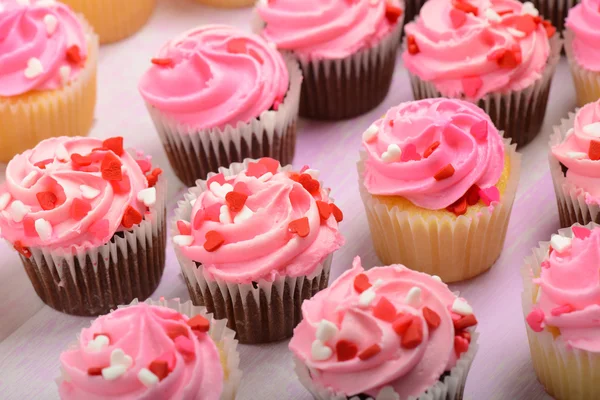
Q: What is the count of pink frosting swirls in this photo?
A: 12